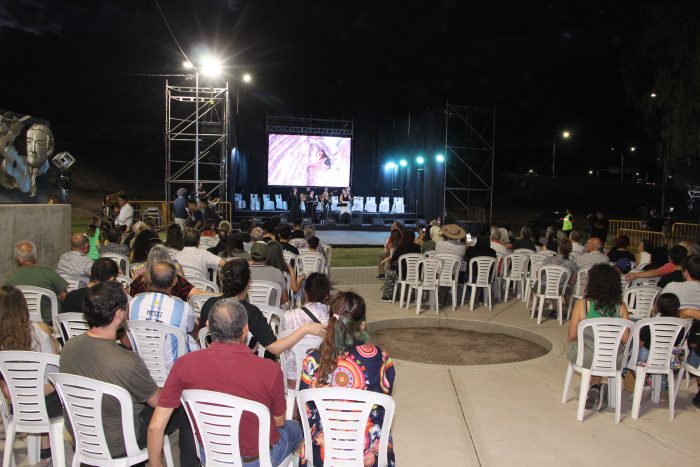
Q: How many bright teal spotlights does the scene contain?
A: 4